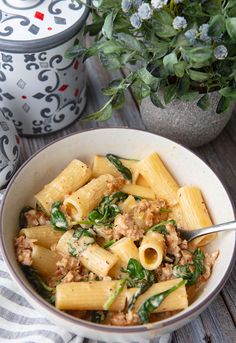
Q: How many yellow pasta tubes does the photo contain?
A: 13